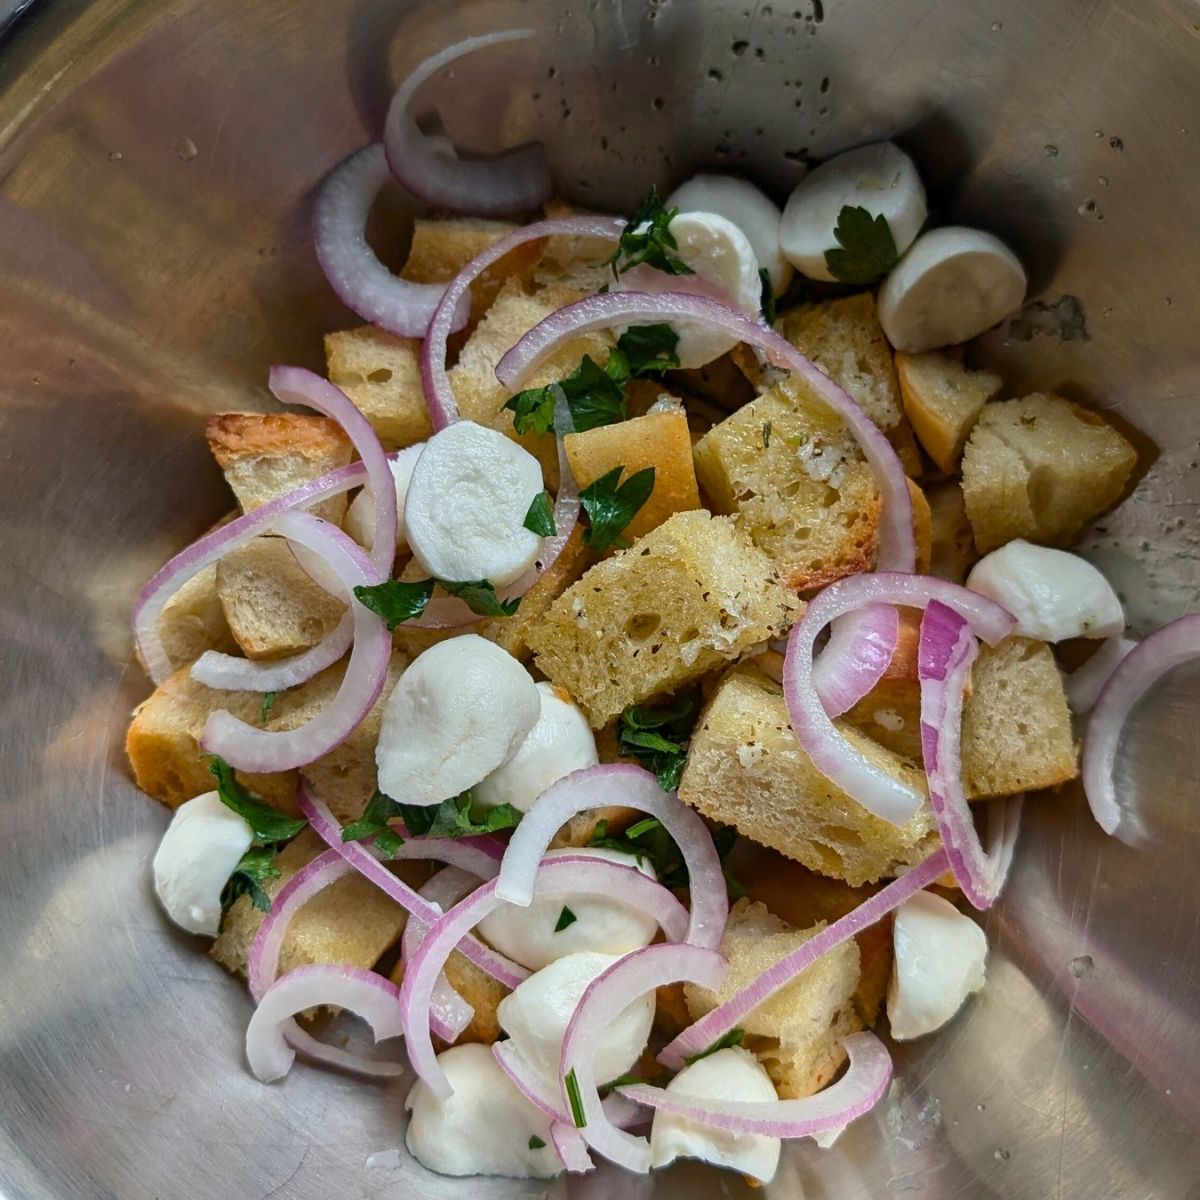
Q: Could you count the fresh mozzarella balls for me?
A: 15